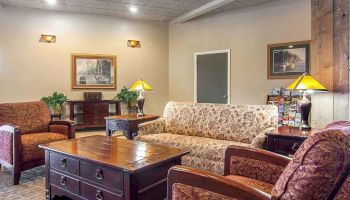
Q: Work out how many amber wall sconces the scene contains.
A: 2